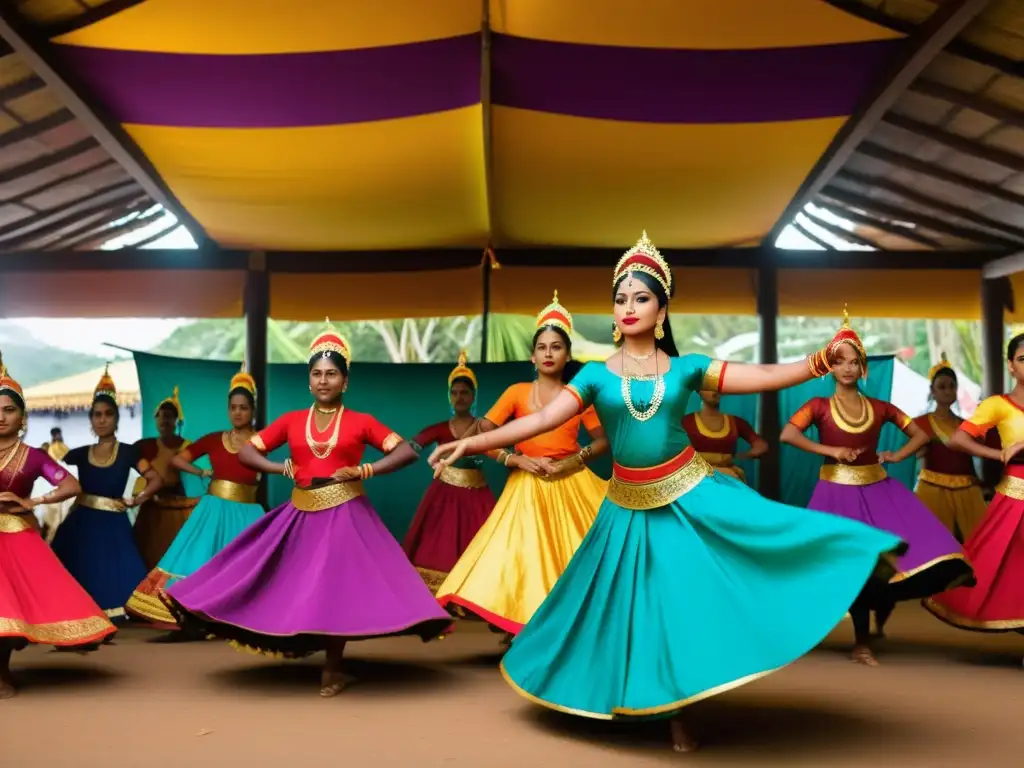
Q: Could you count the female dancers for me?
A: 12